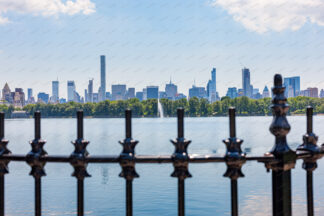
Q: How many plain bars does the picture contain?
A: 7